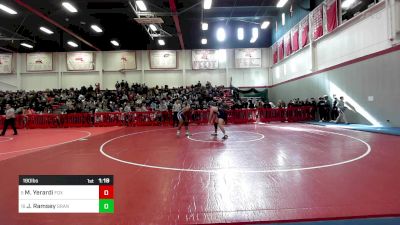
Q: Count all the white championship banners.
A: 7